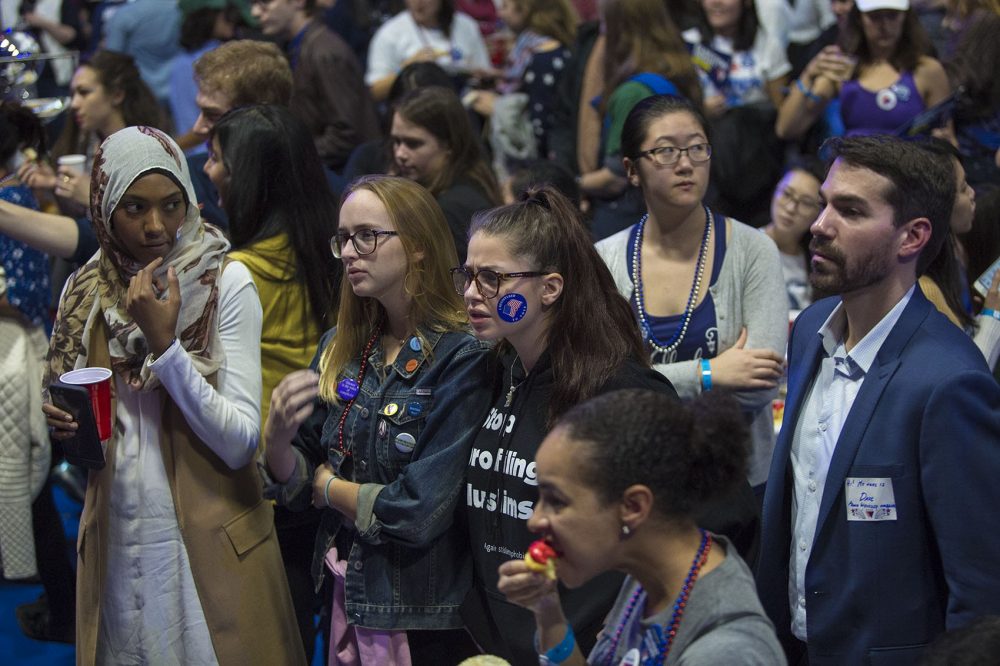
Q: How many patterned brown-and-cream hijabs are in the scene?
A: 1